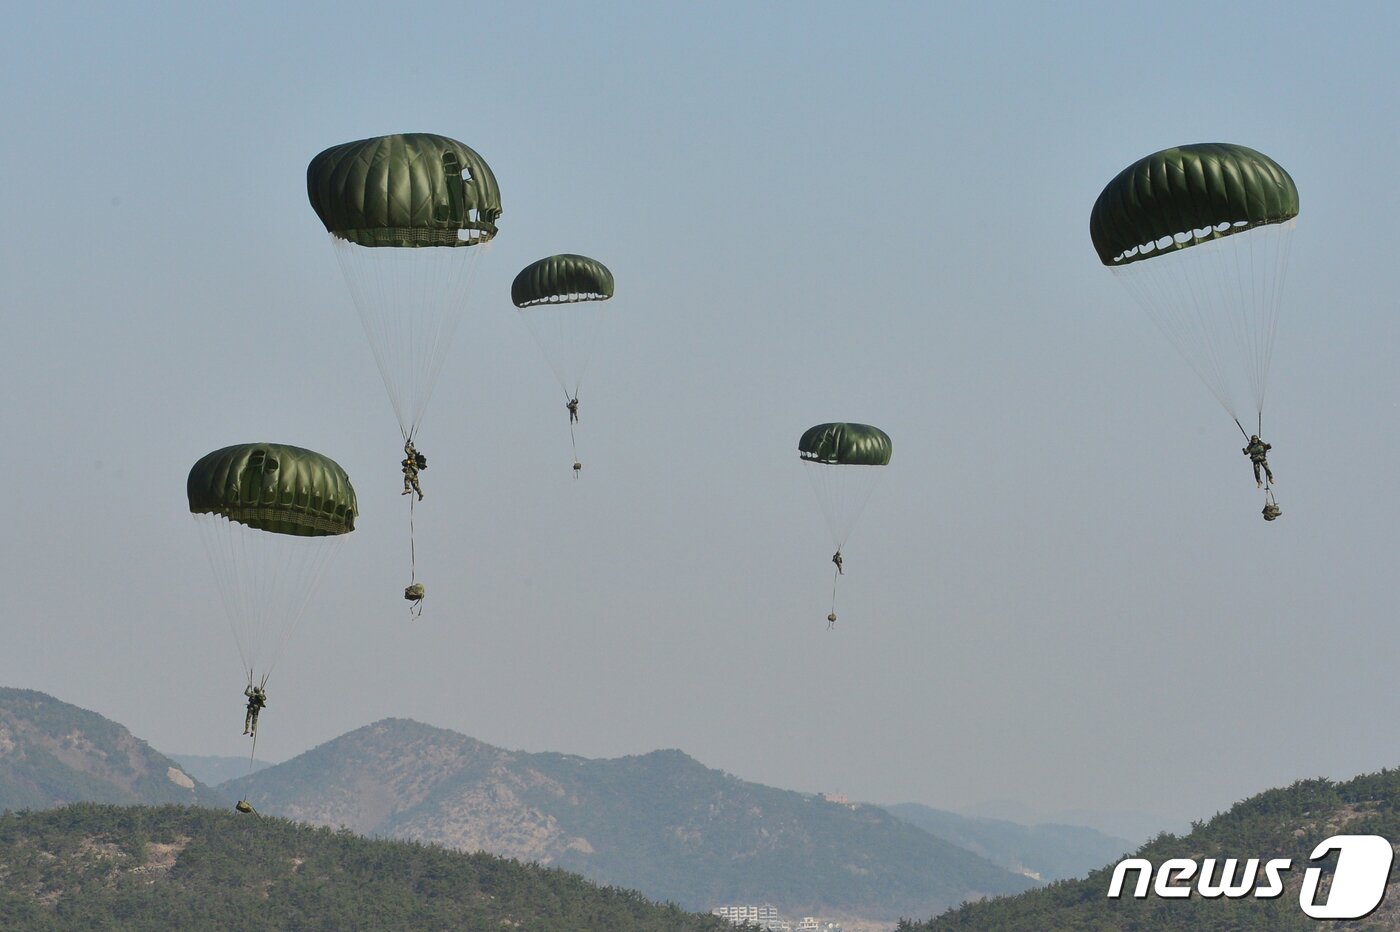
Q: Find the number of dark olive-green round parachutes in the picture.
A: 5